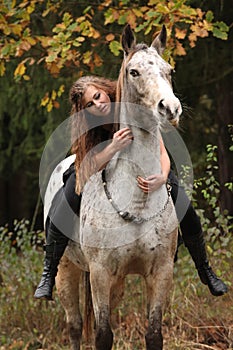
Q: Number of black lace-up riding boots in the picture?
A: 2